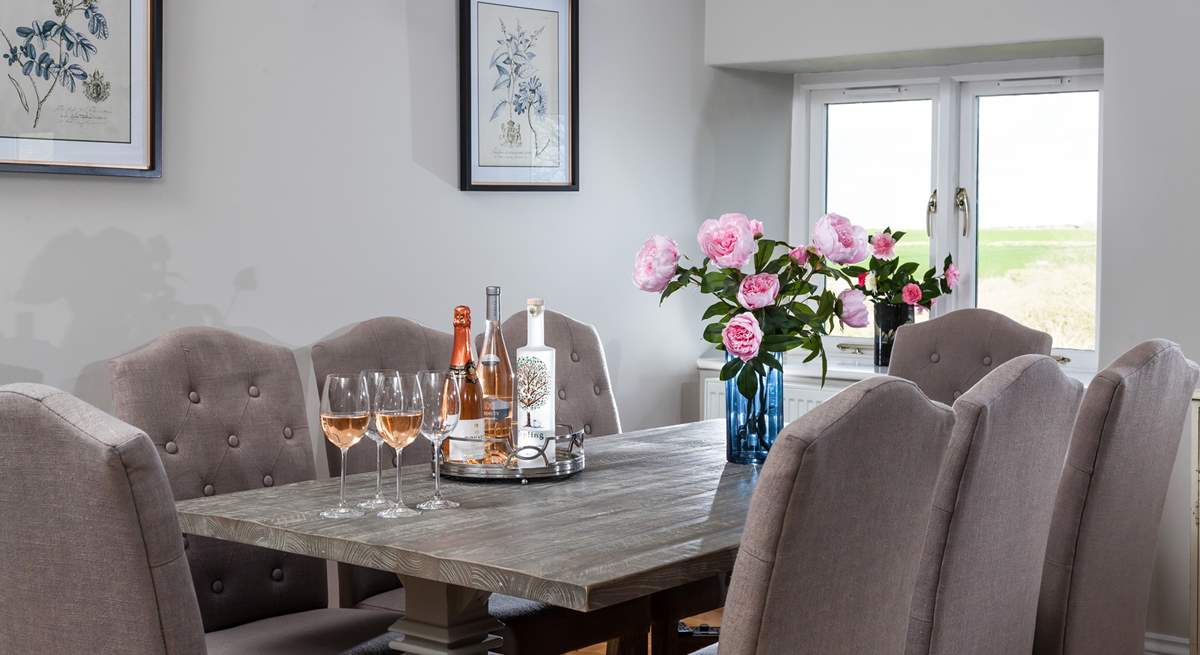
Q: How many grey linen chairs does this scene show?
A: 8